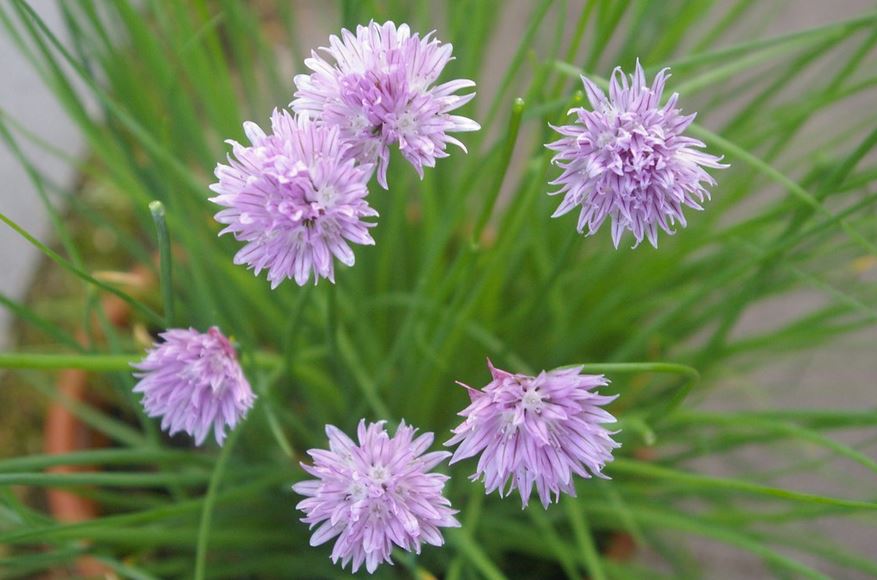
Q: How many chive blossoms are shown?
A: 6